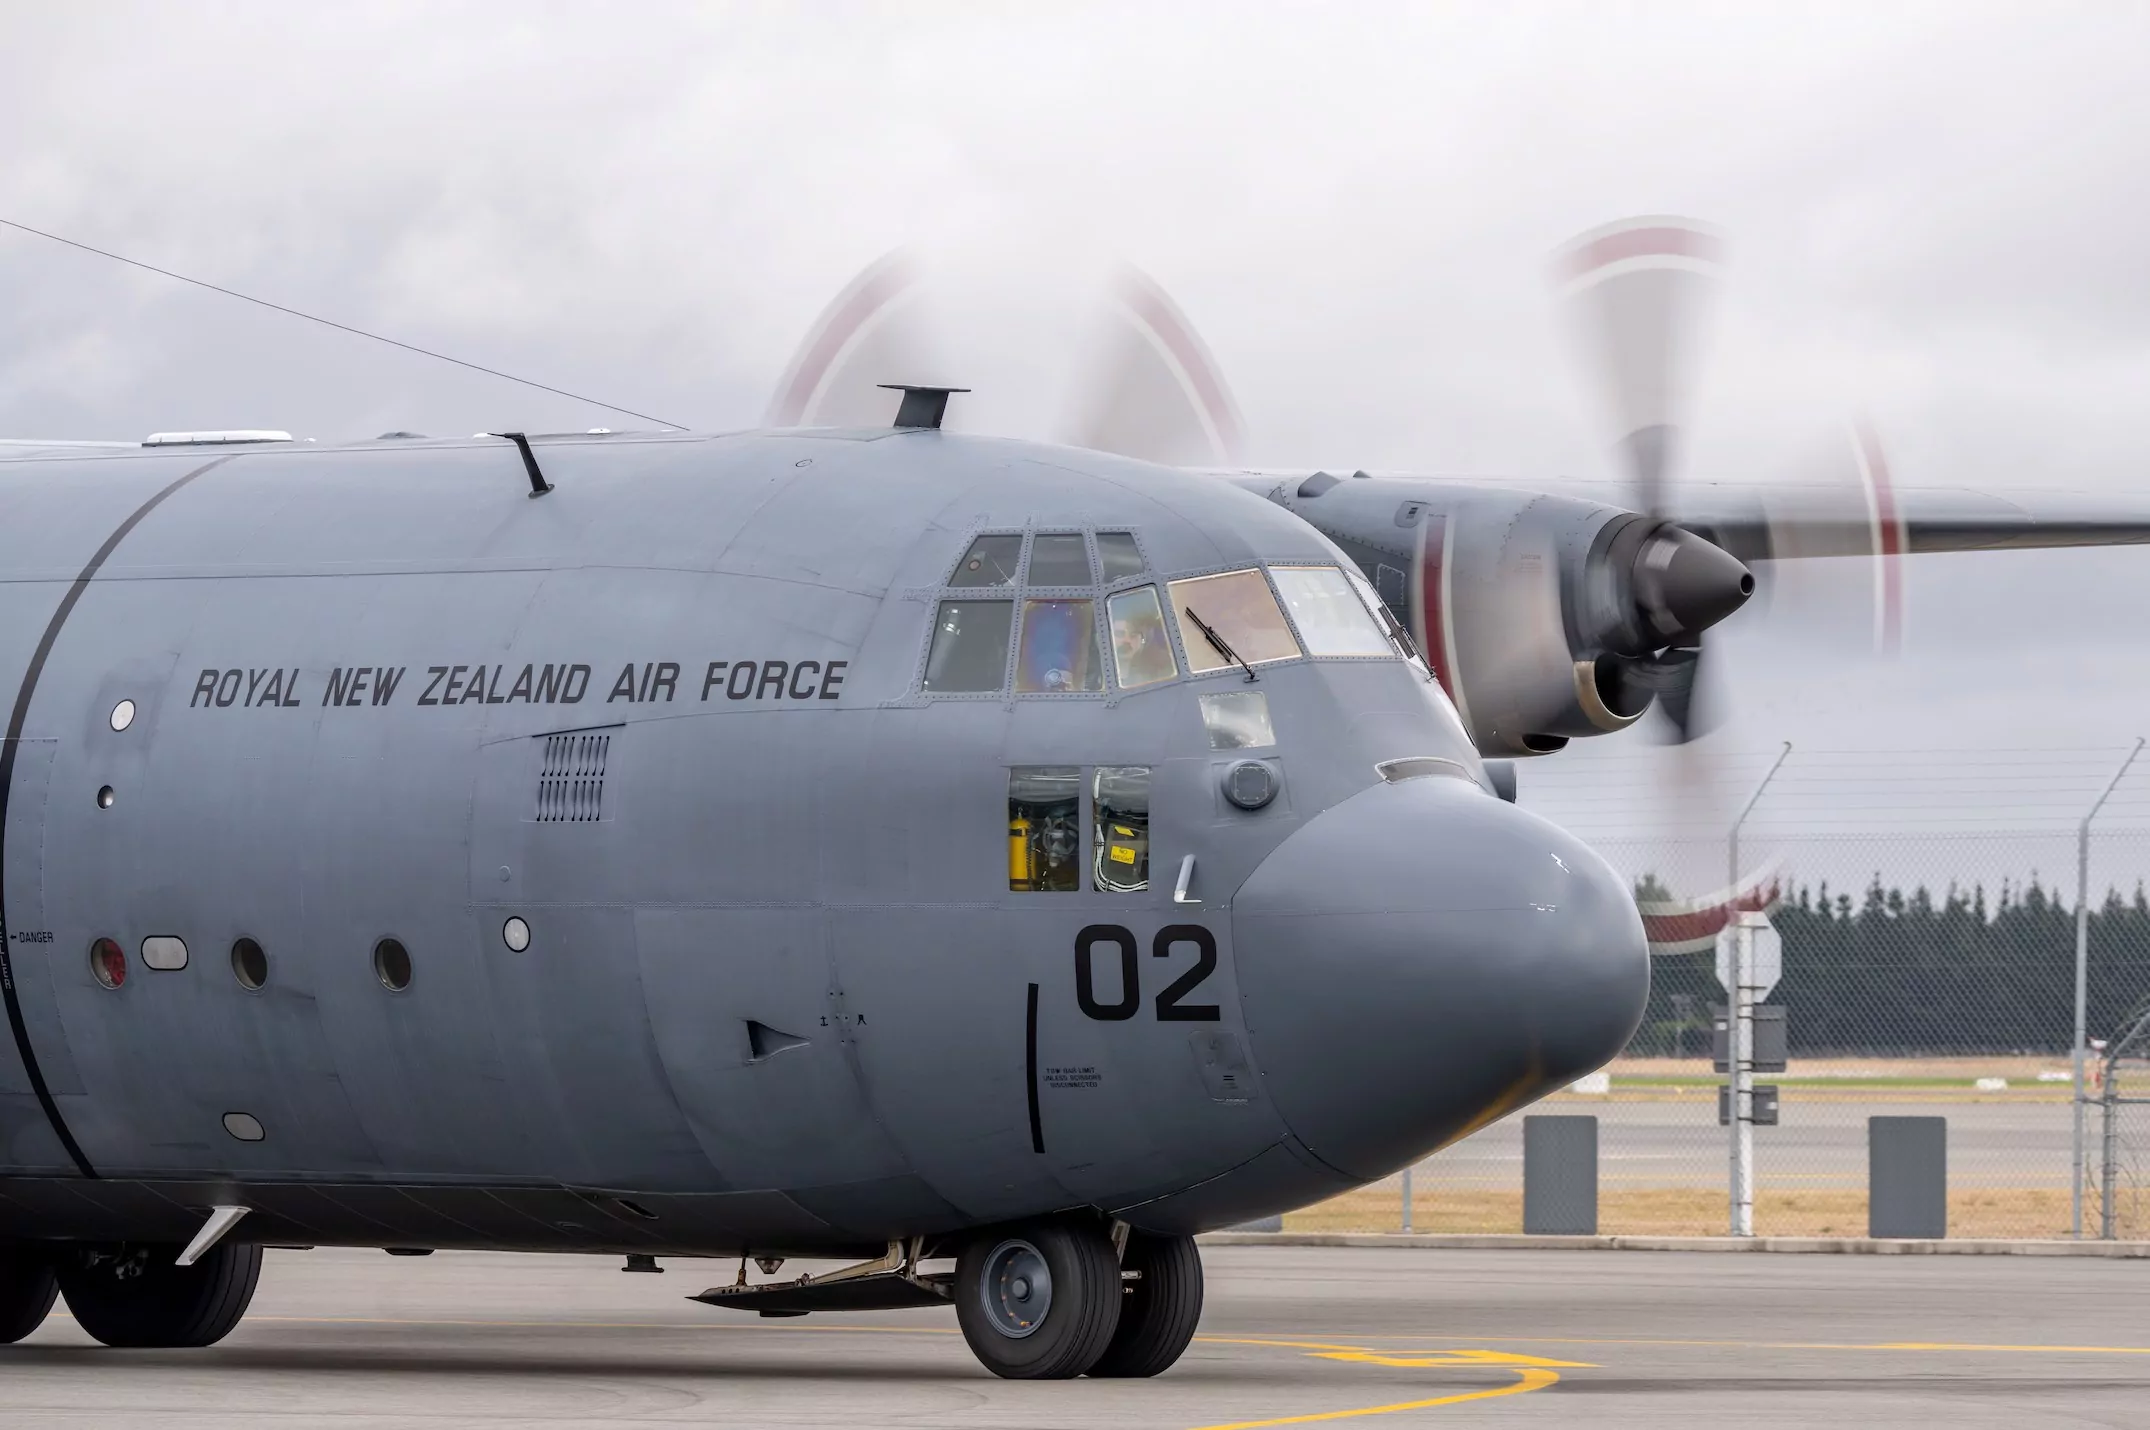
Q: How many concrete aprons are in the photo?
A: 1